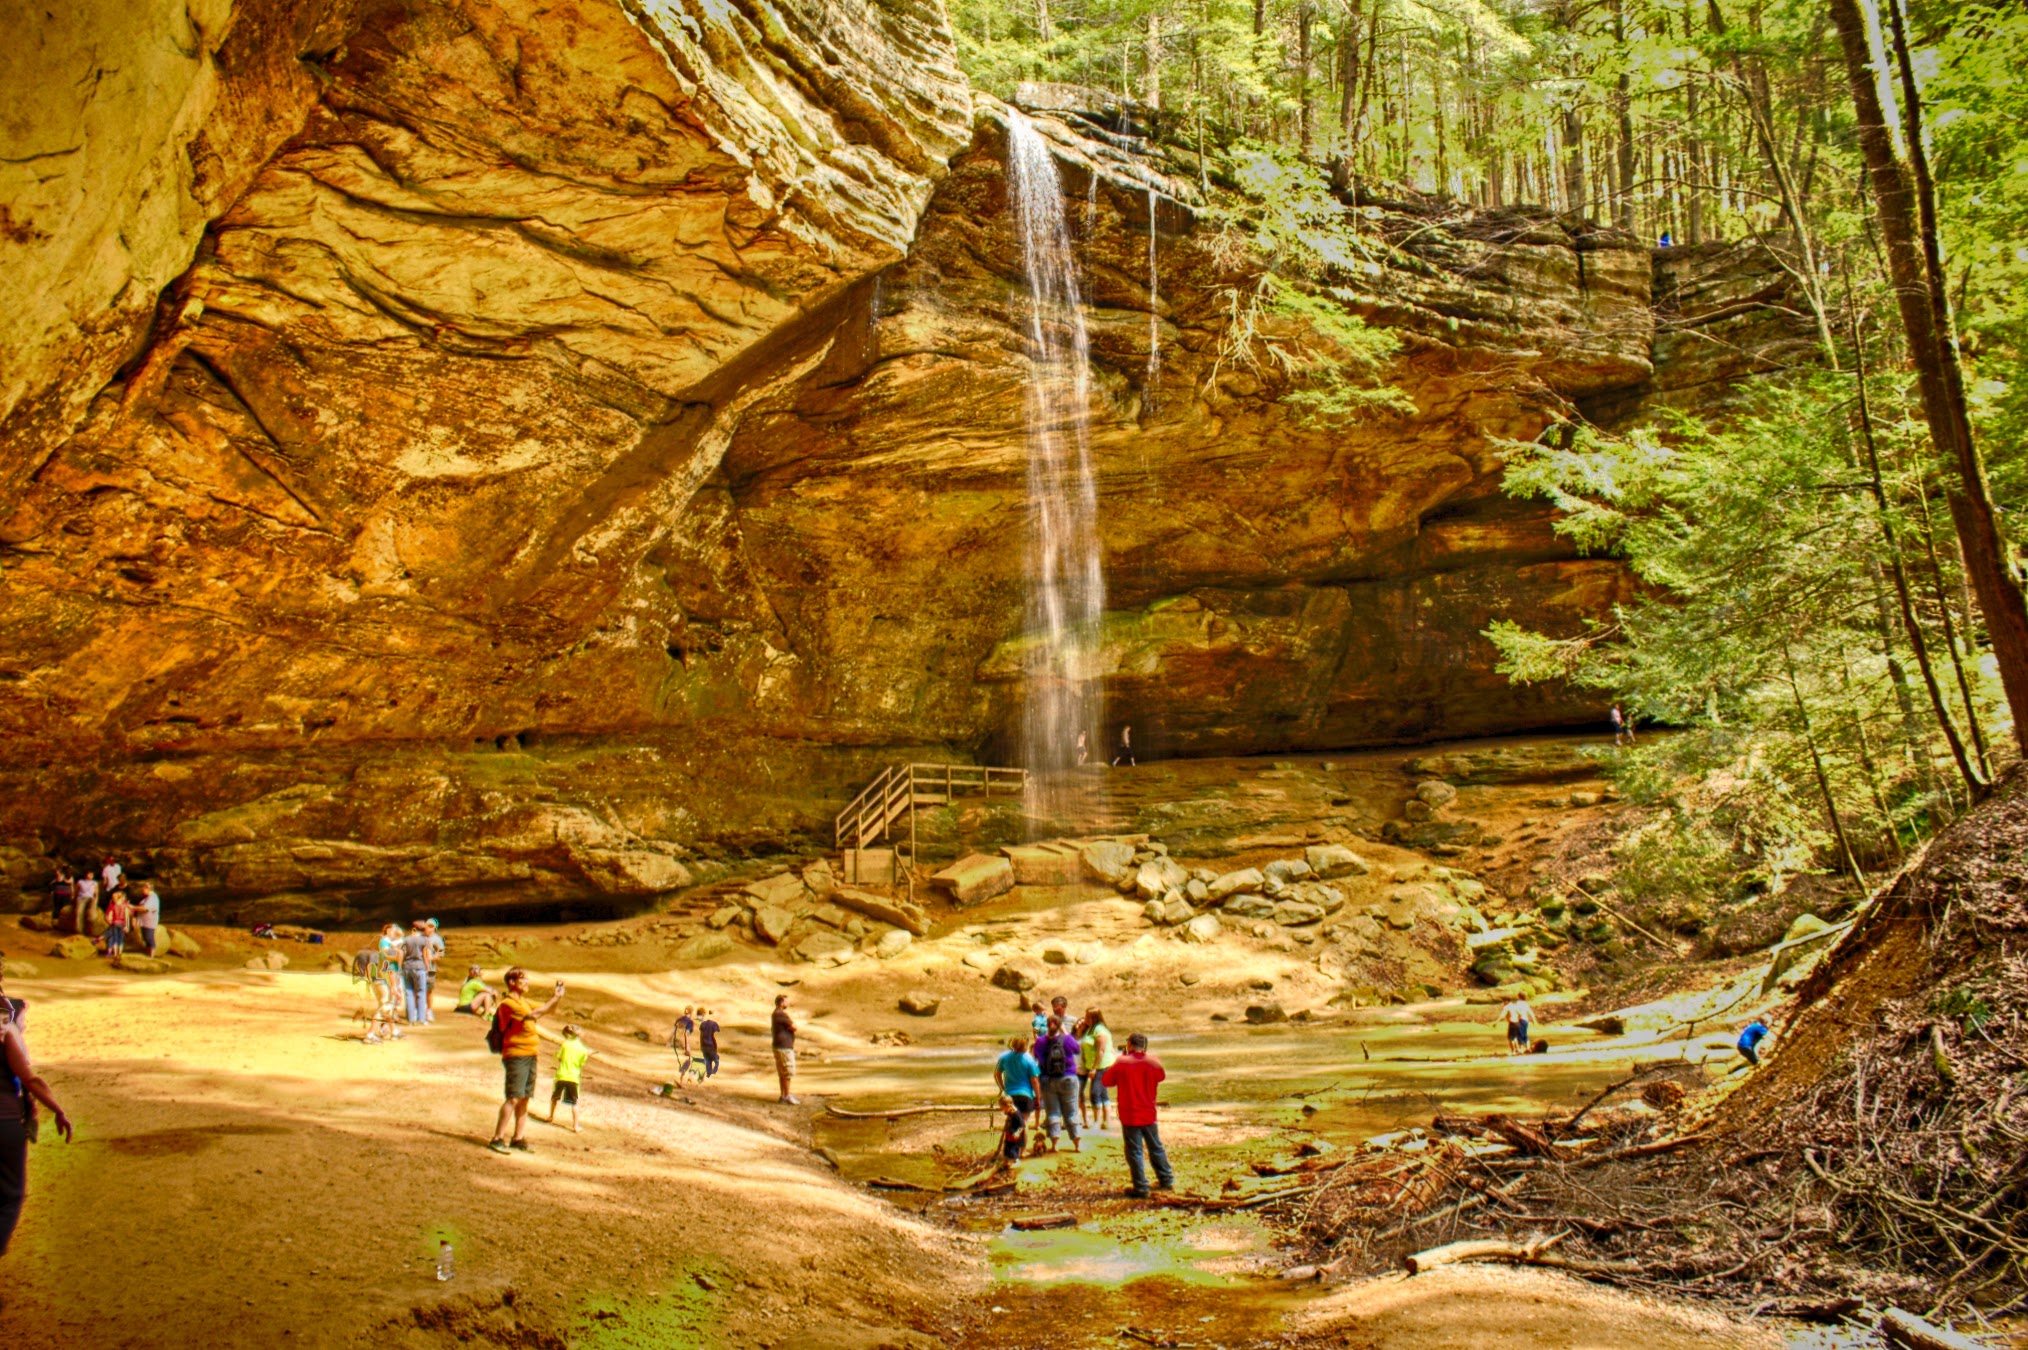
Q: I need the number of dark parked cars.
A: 0